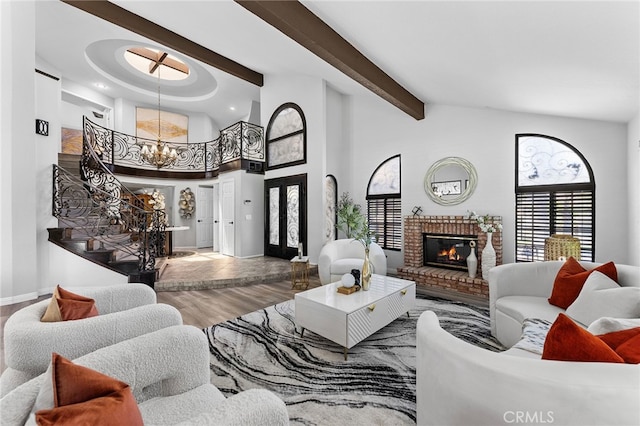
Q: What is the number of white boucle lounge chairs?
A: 2